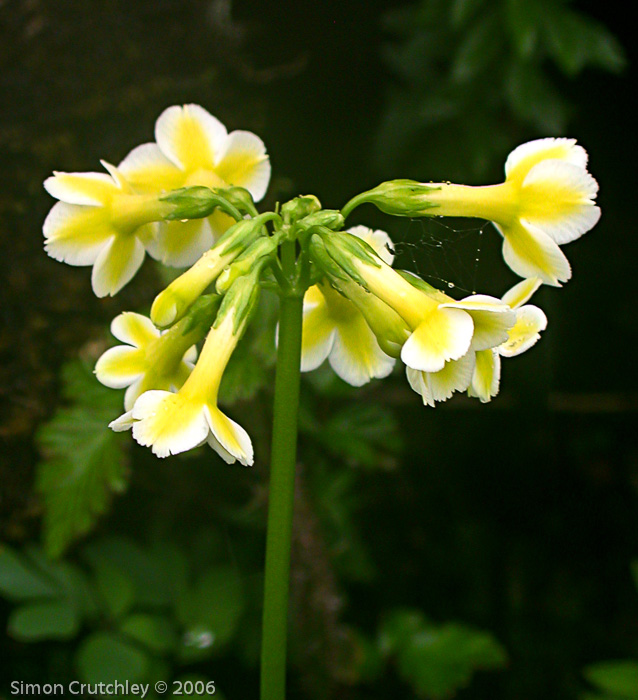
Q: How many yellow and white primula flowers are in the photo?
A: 8